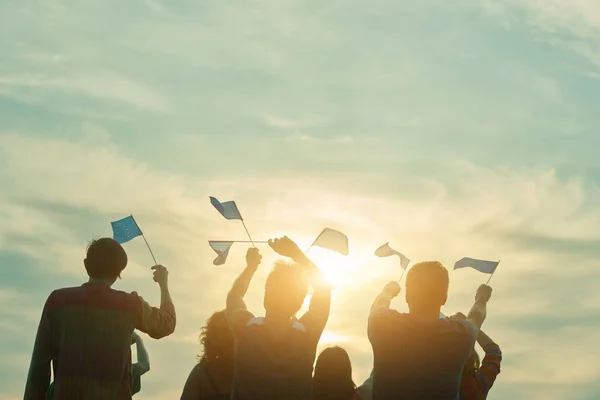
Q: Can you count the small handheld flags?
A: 6